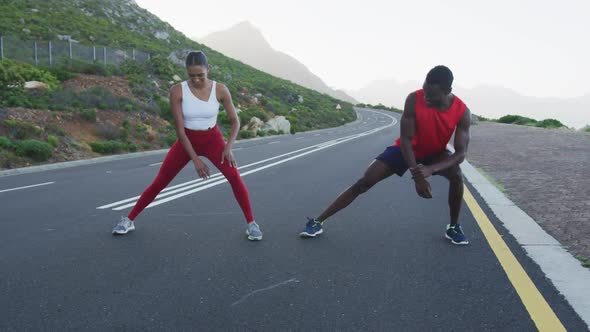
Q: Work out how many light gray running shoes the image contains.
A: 2